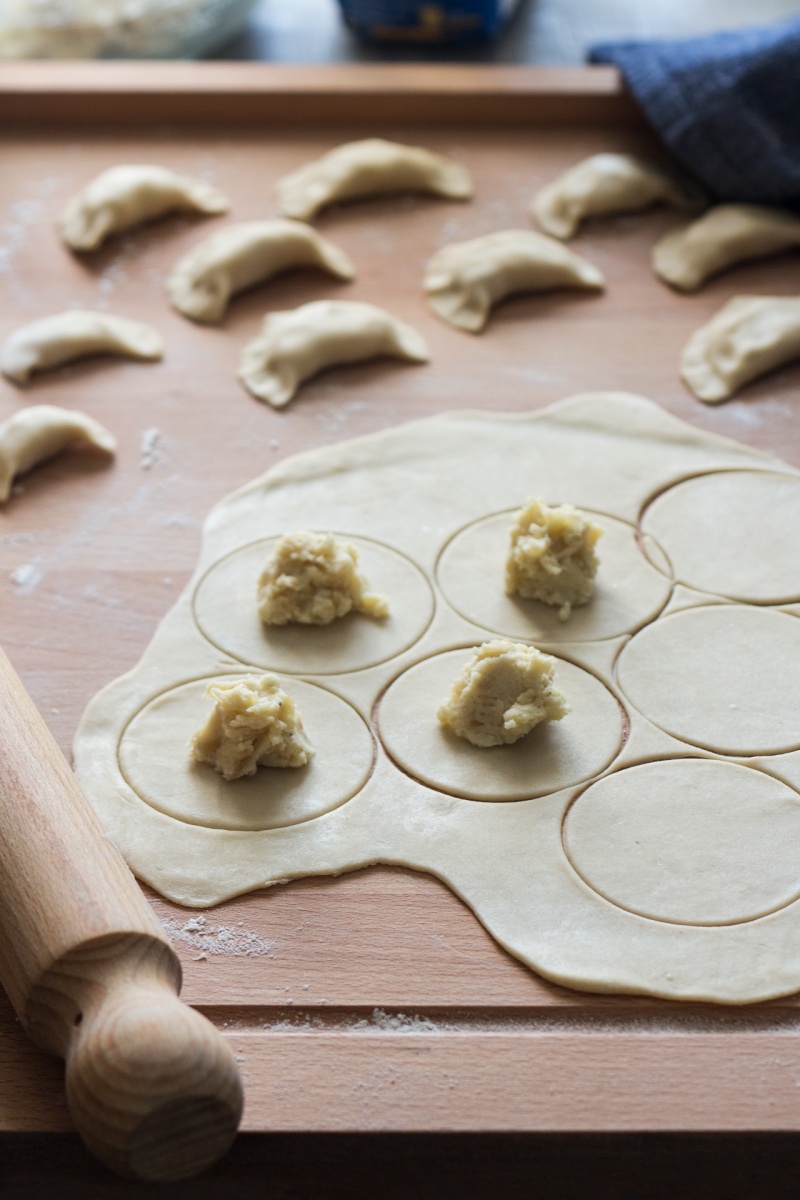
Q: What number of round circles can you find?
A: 7